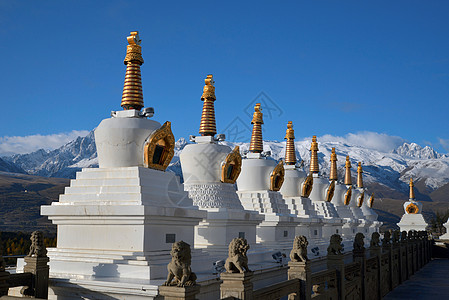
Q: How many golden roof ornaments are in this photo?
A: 9